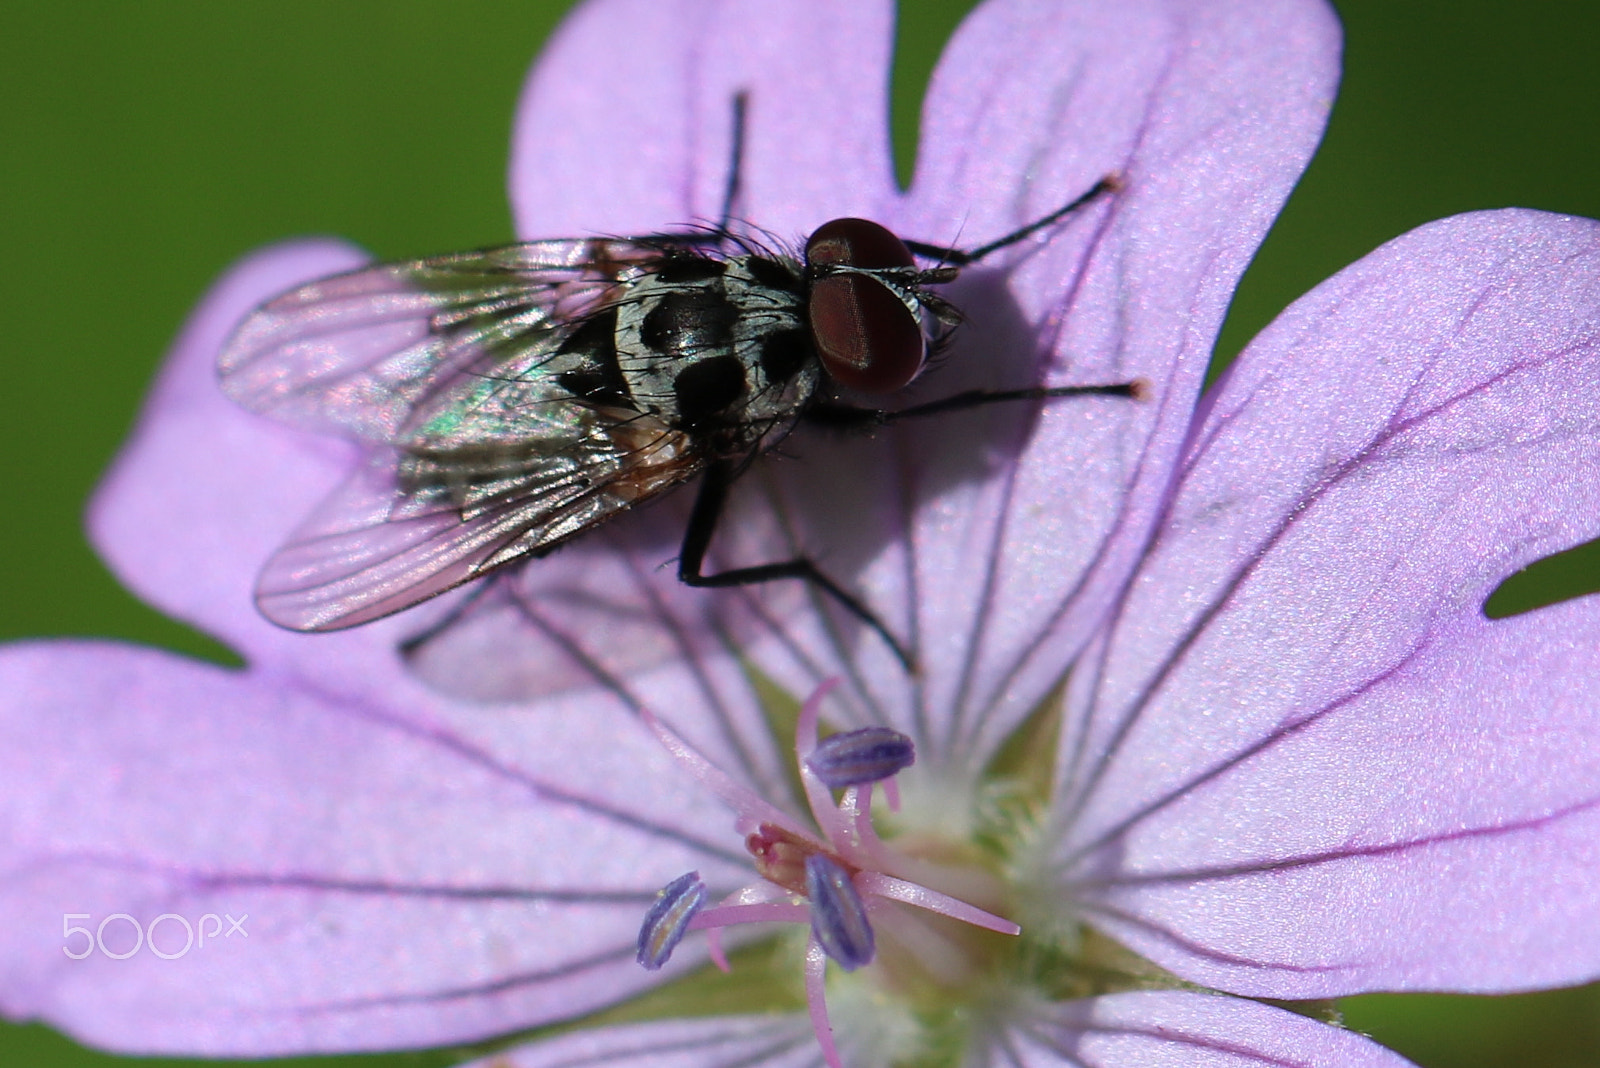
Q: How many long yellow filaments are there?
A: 0